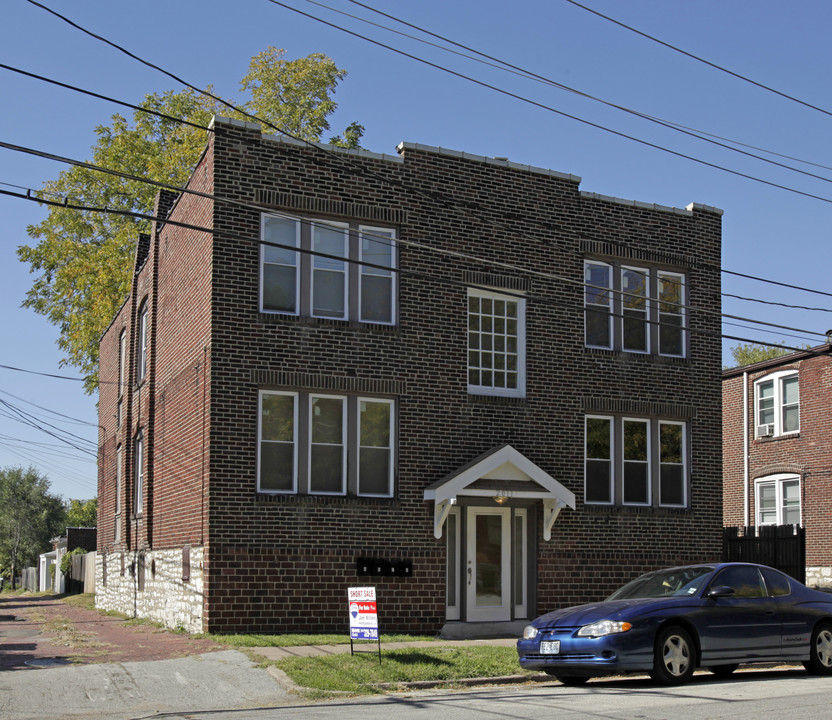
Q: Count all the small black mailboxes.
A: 4